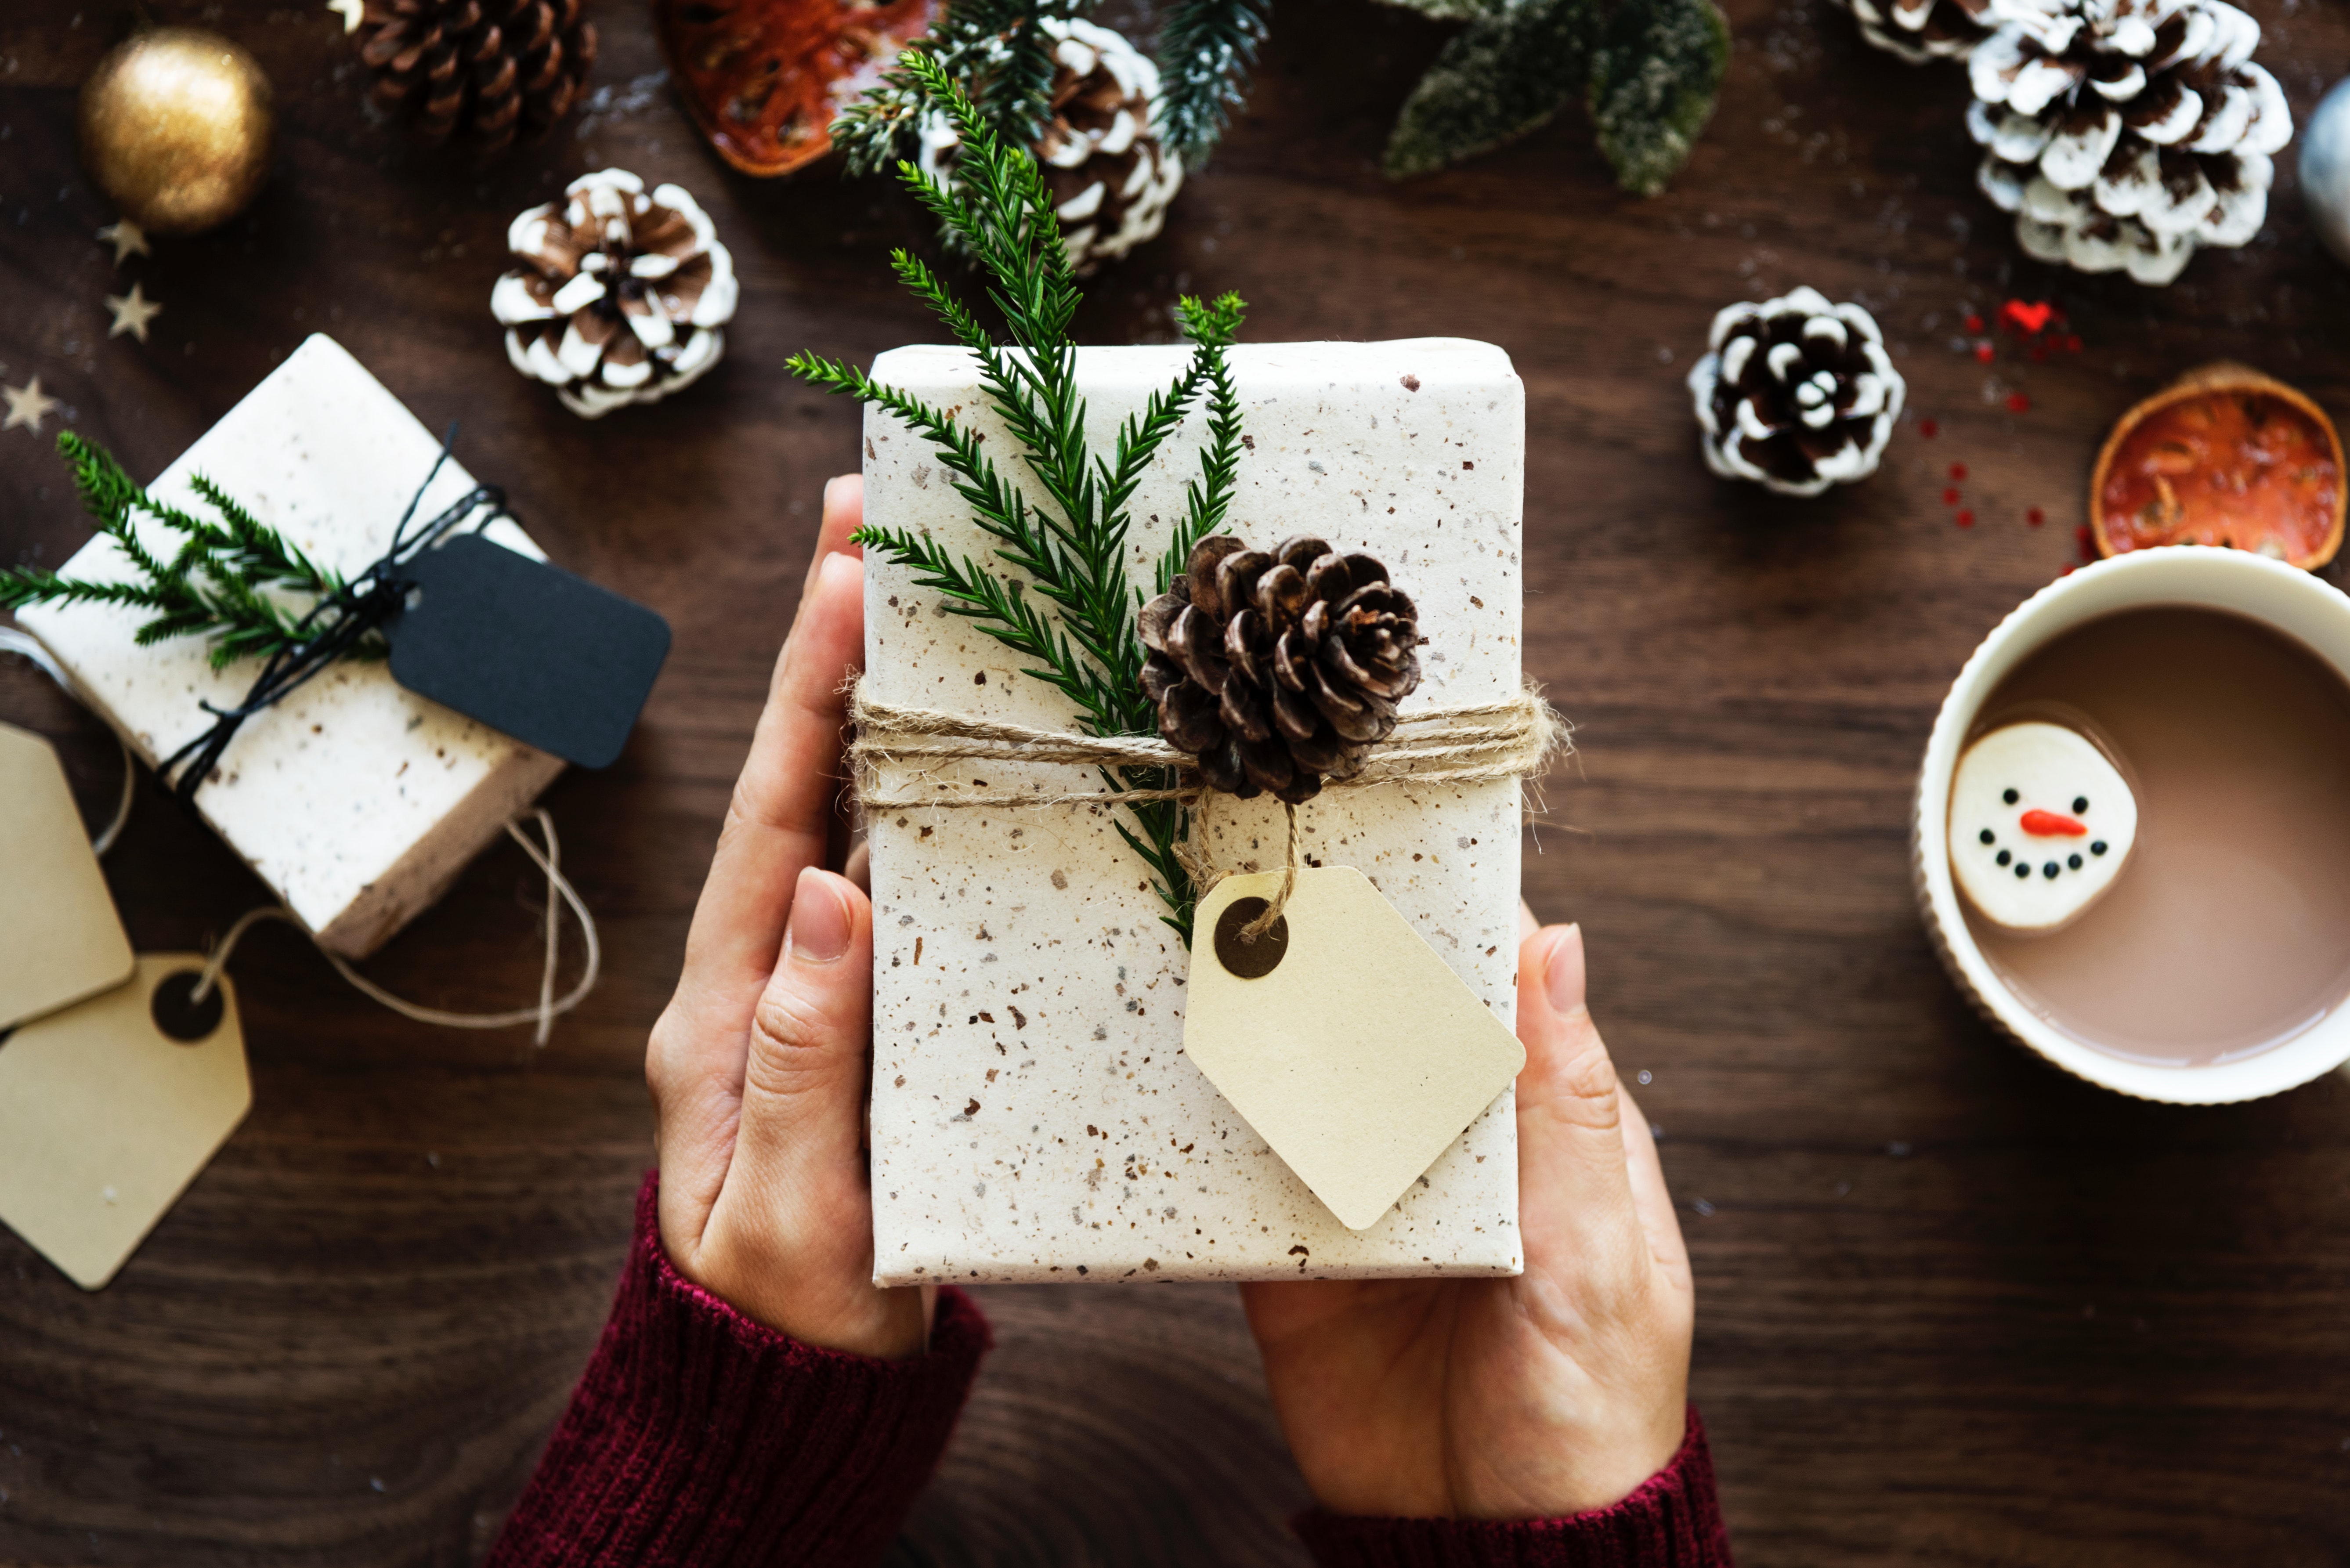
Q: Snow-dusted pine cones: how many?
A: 5